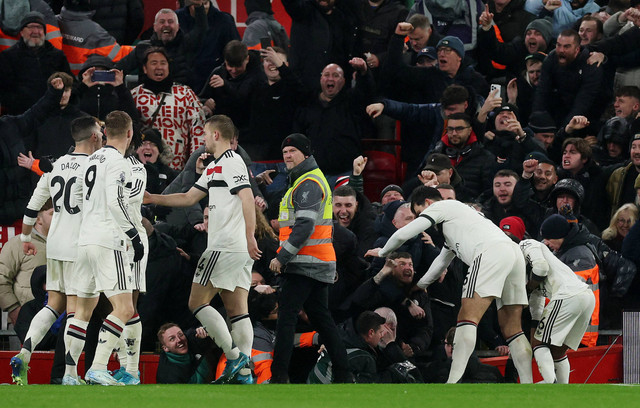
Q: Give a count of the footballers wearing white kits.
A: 6